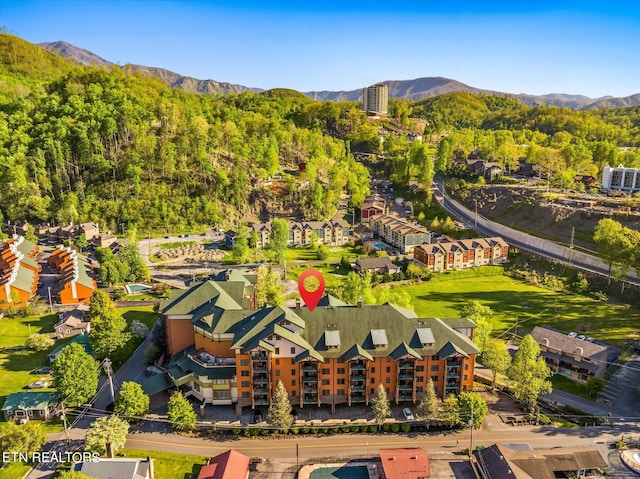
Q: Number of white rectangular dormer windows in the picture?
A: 3